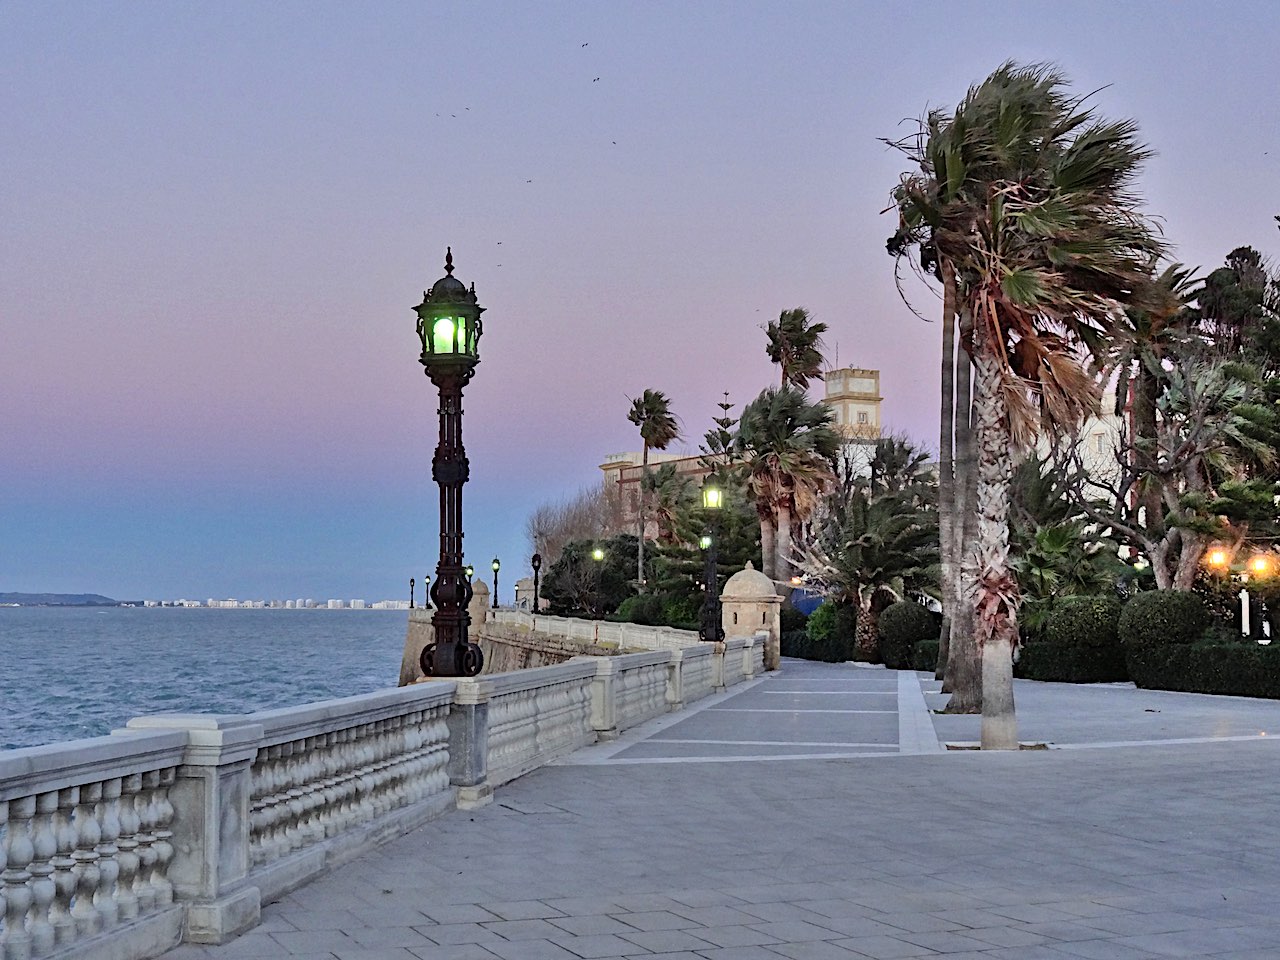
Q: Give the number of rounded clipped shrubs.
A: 3